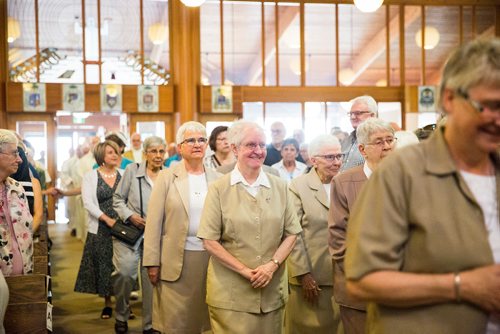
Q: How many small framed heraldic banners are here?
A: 6